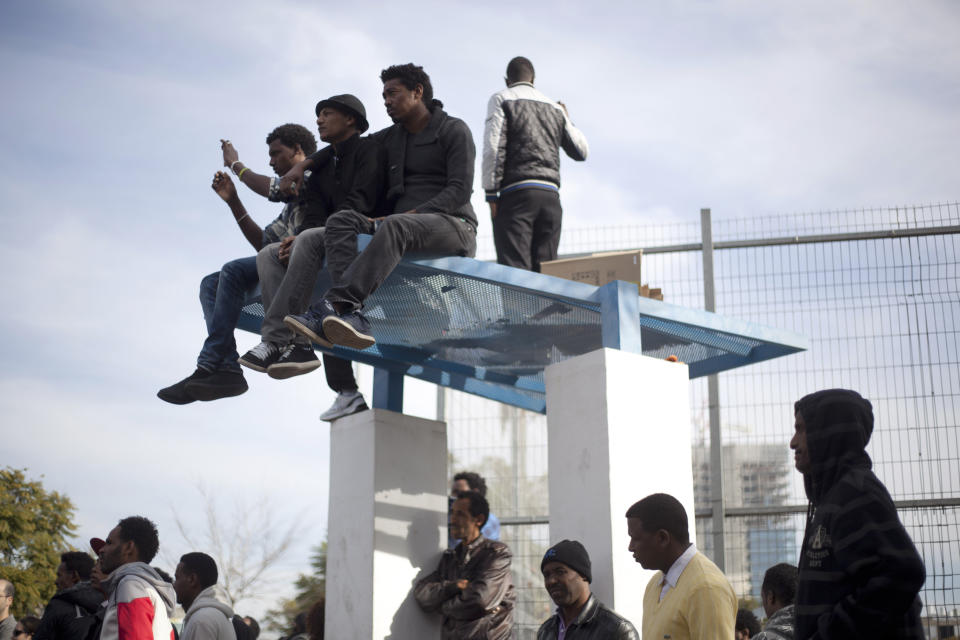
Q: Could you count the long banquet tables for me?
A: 0